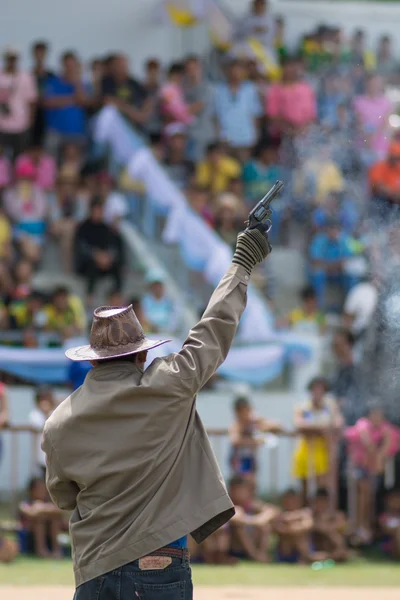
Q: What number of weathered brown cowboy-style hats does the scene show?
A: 1